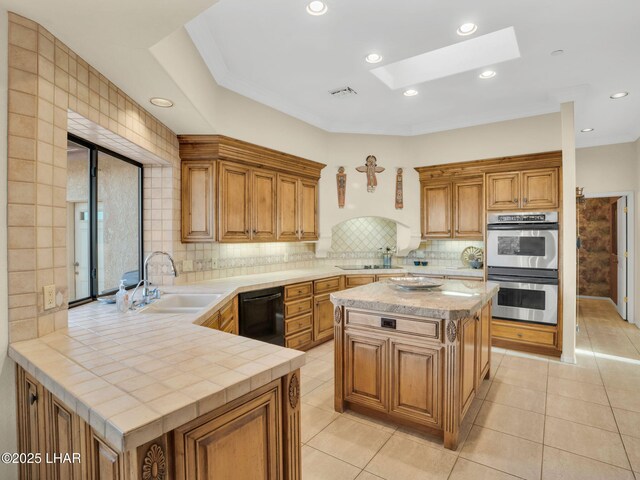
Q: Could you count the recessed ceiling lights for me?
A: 8